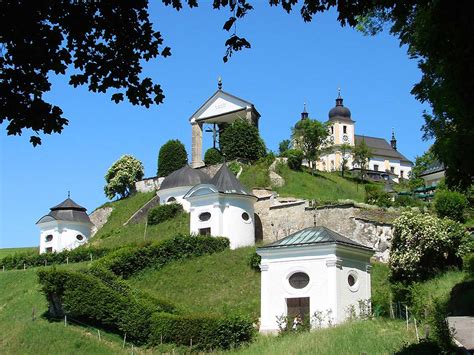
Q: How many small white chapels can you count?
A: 4